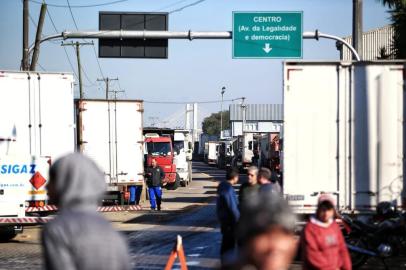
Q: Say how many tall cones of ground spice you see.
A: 0